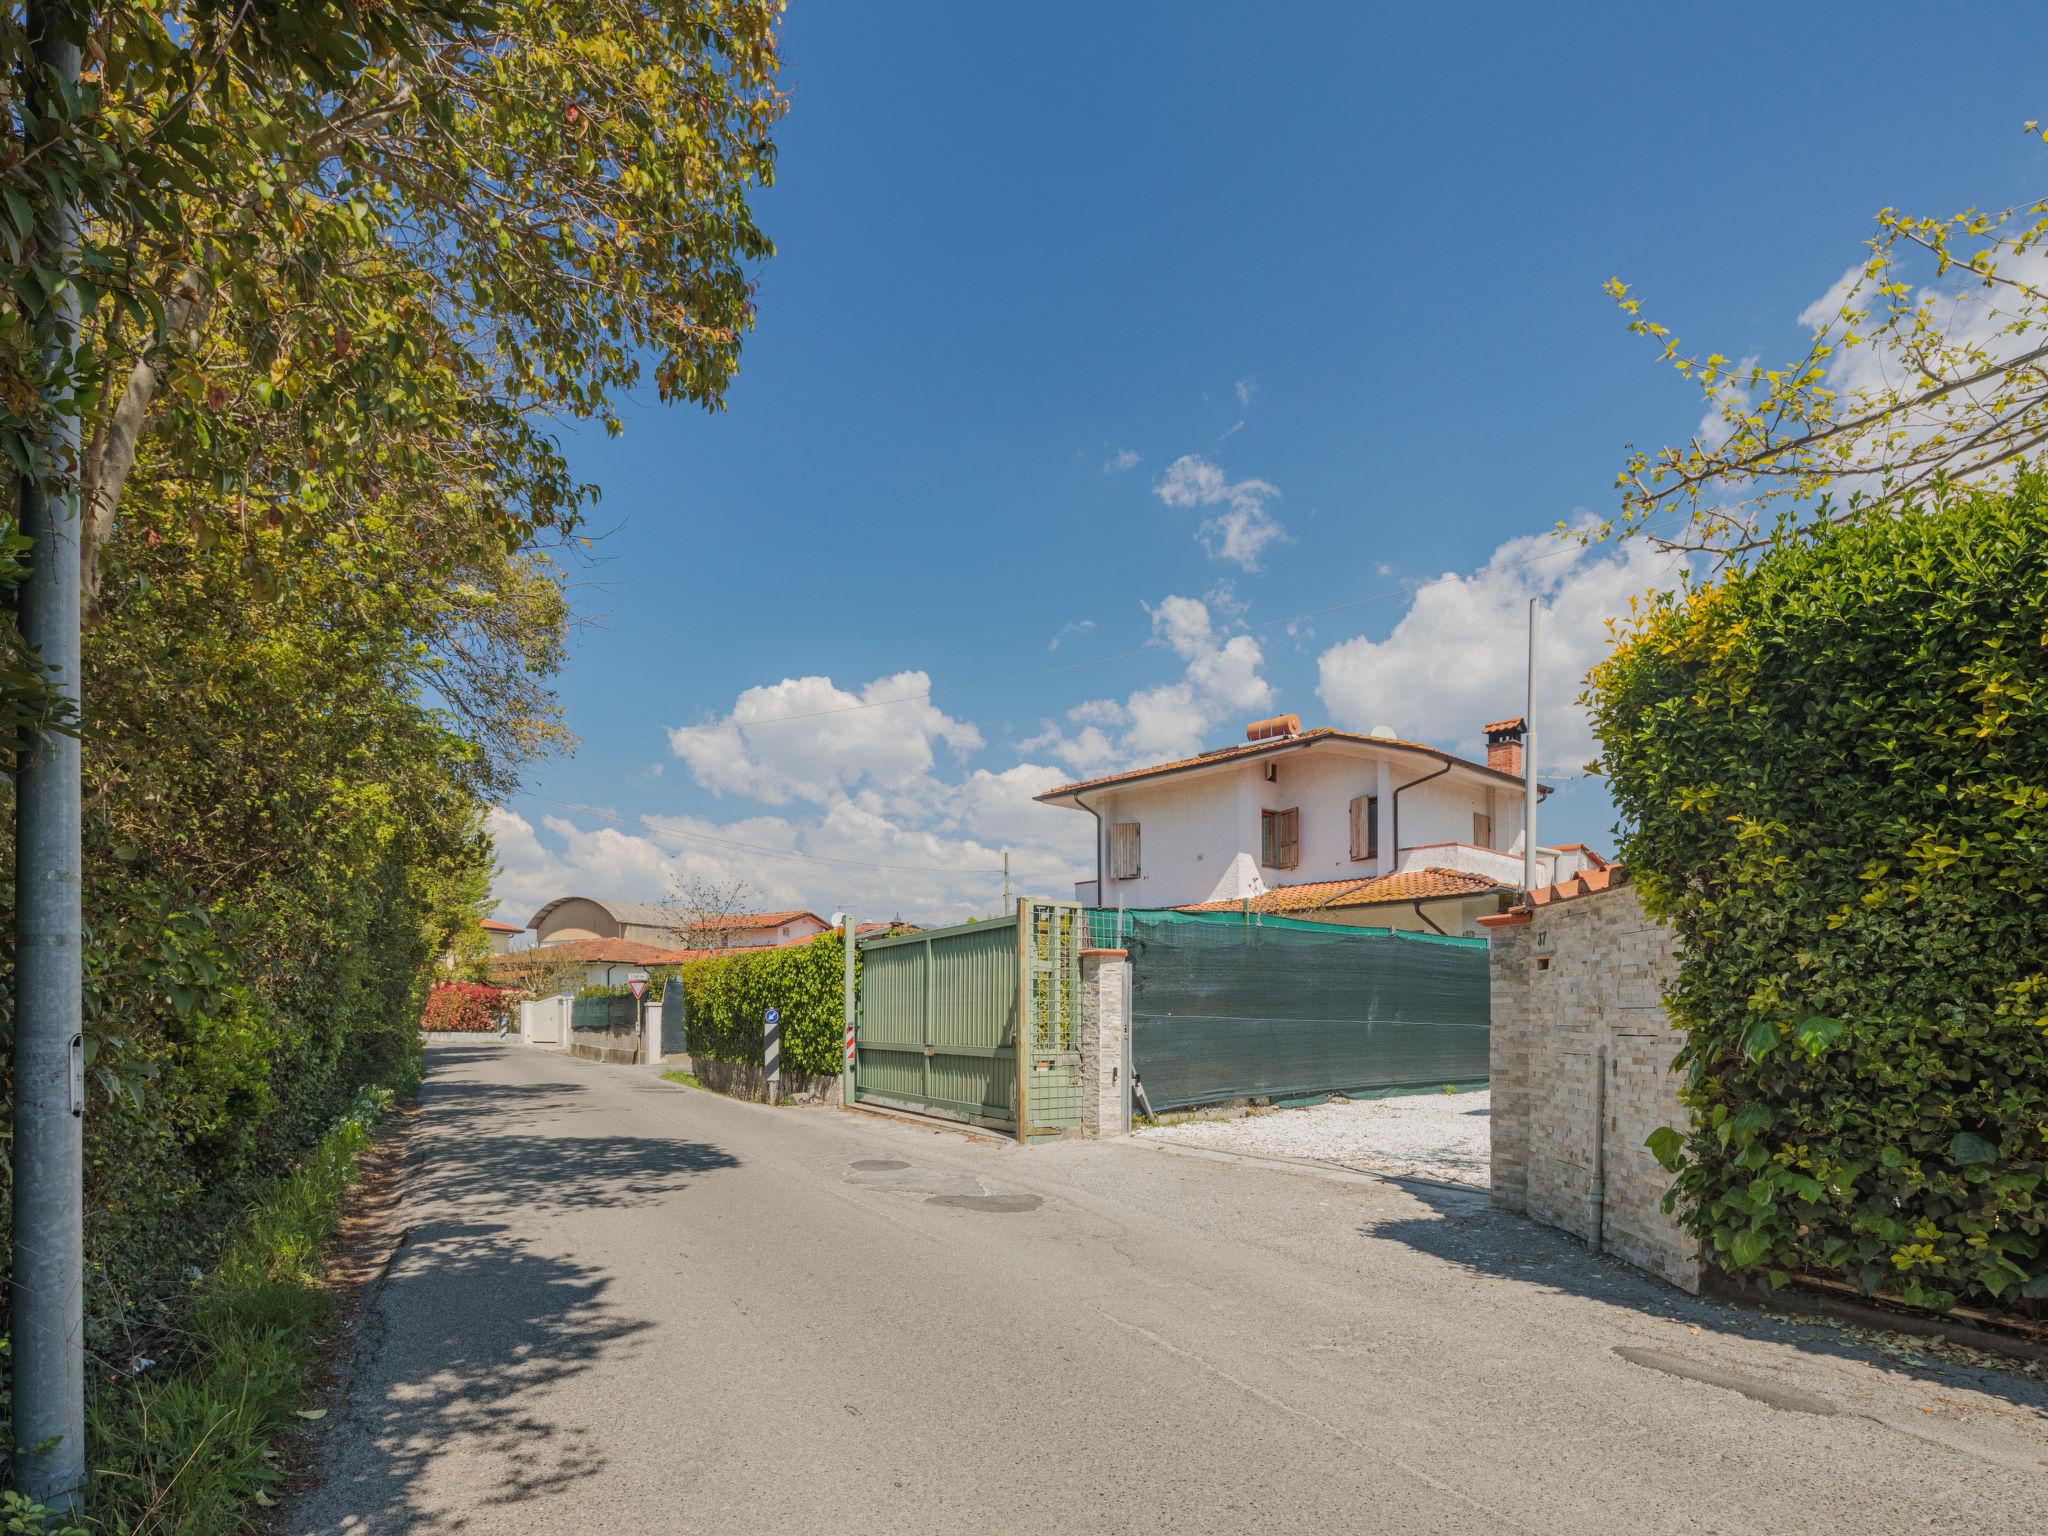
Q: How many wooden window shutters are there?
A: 4